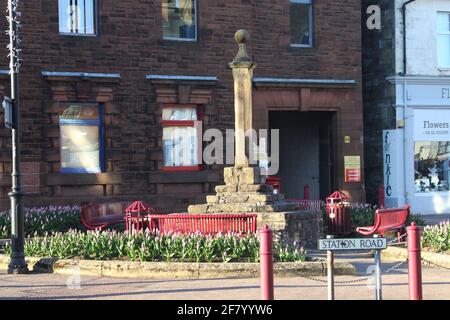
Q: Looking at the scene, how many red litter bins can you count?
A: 2